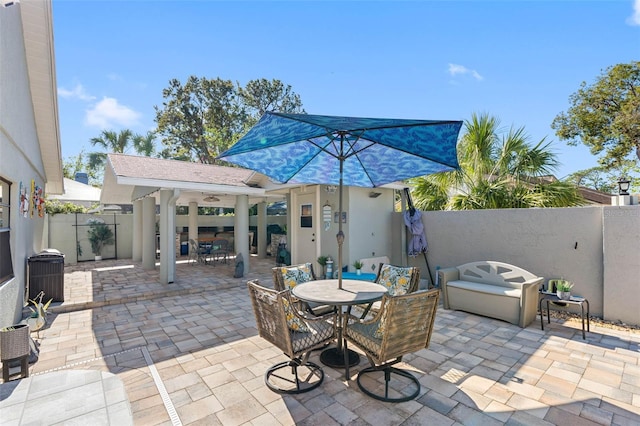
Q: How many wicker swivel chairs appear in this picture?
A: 4